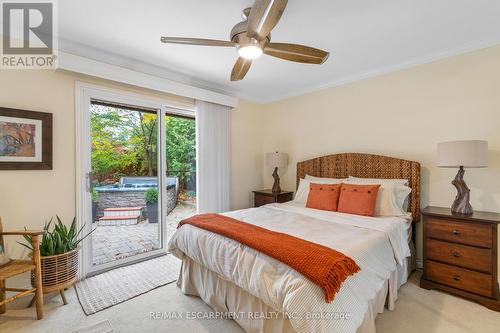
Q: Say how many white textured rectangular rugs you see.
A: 1